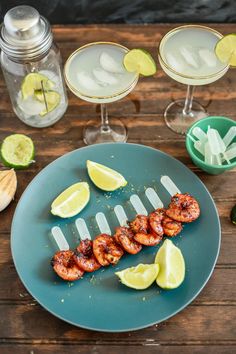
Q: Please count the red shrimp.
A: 7